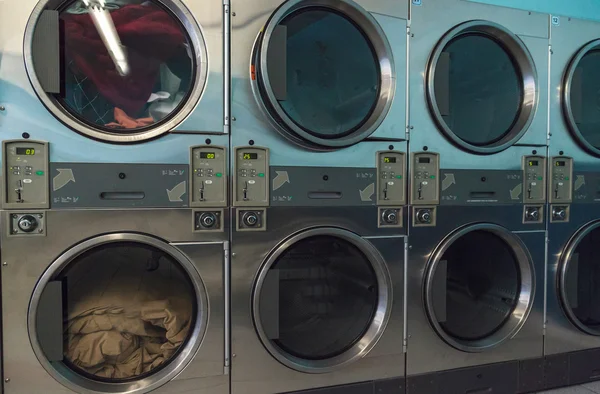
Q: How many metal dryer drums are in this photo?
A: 8